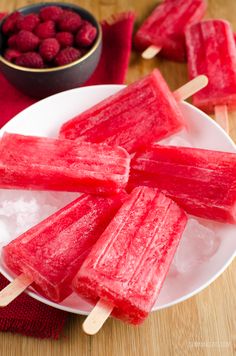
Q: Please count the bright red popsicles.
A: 7